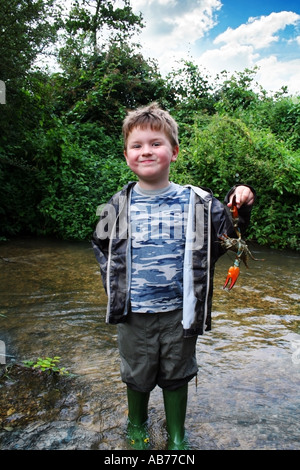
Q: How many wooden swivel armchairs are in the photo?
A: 0